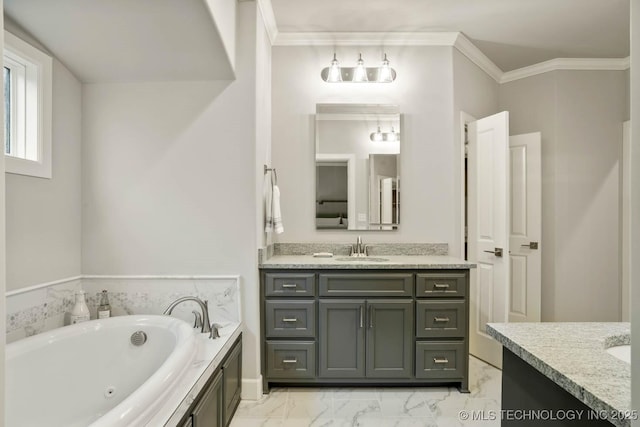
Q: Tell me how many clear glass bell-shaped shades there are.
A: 3